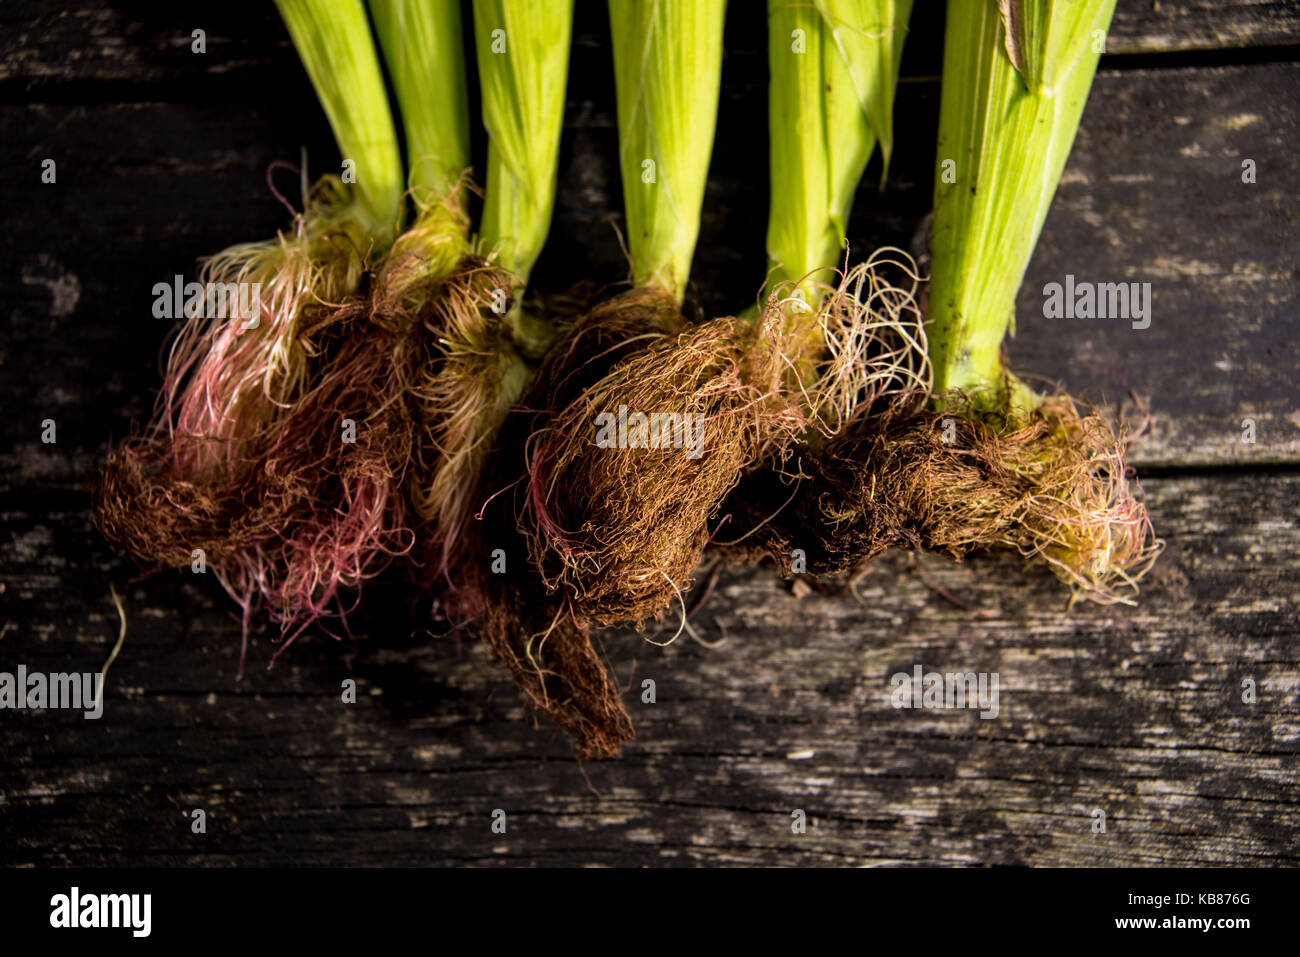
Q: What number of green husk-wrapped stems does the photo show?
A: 6